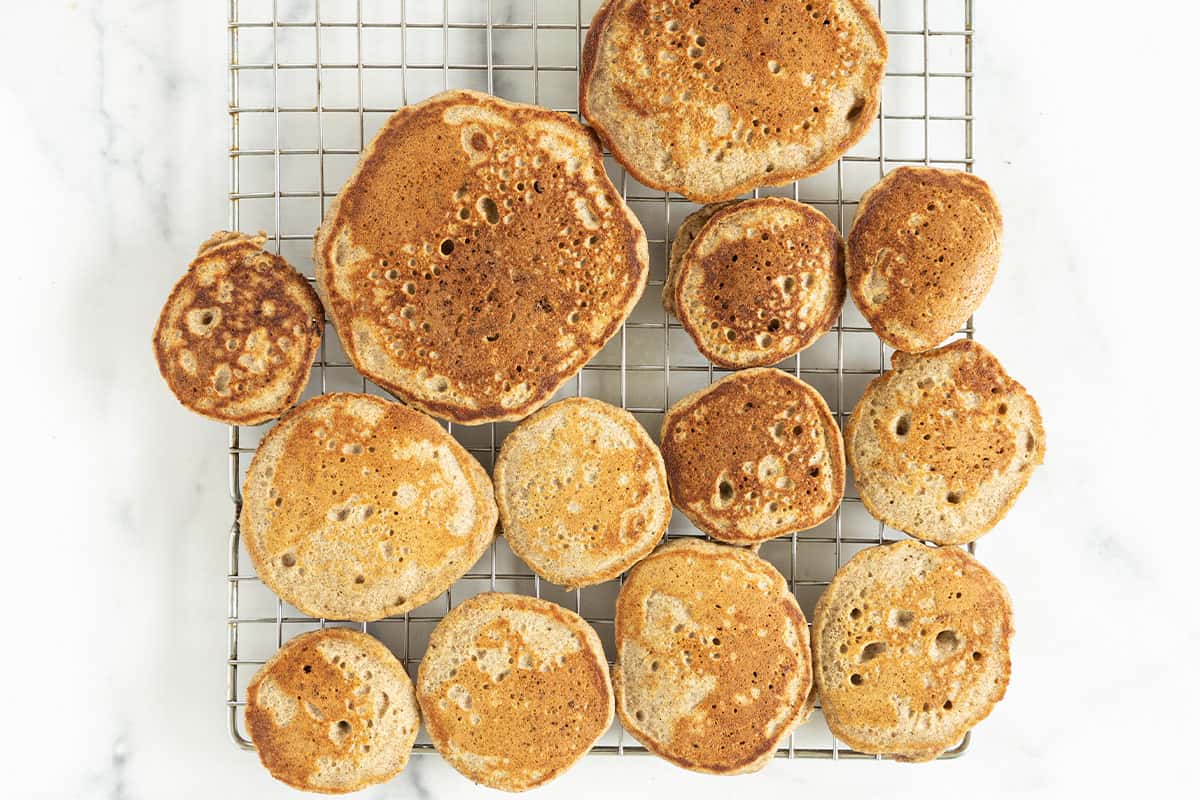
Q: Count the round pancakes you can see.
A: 13